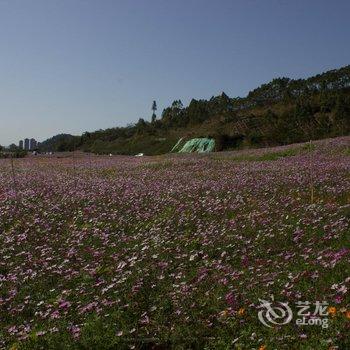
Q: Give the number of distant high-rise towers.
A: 3